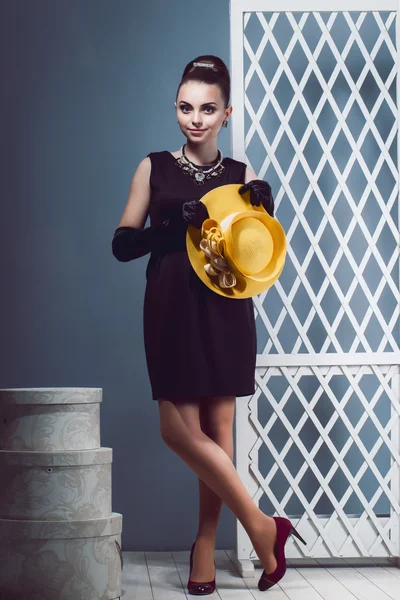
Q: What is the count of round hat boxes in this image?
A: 3